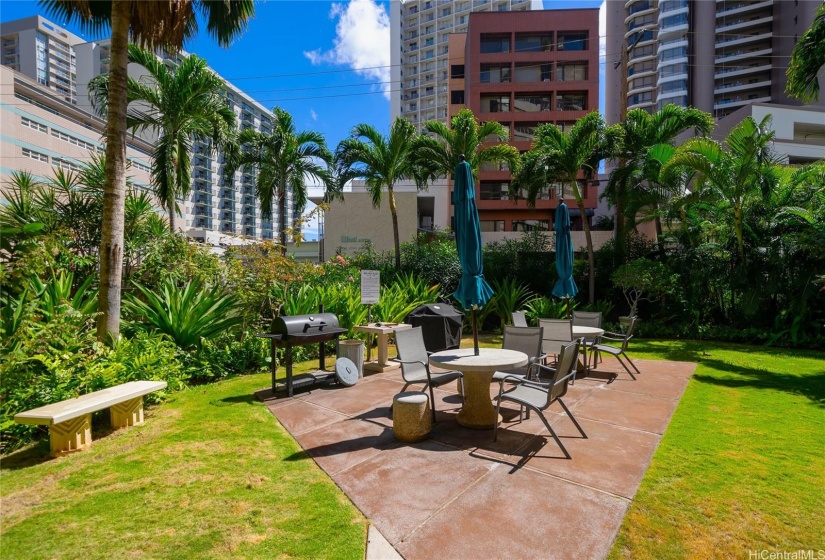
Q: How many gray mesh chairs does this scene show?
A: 7